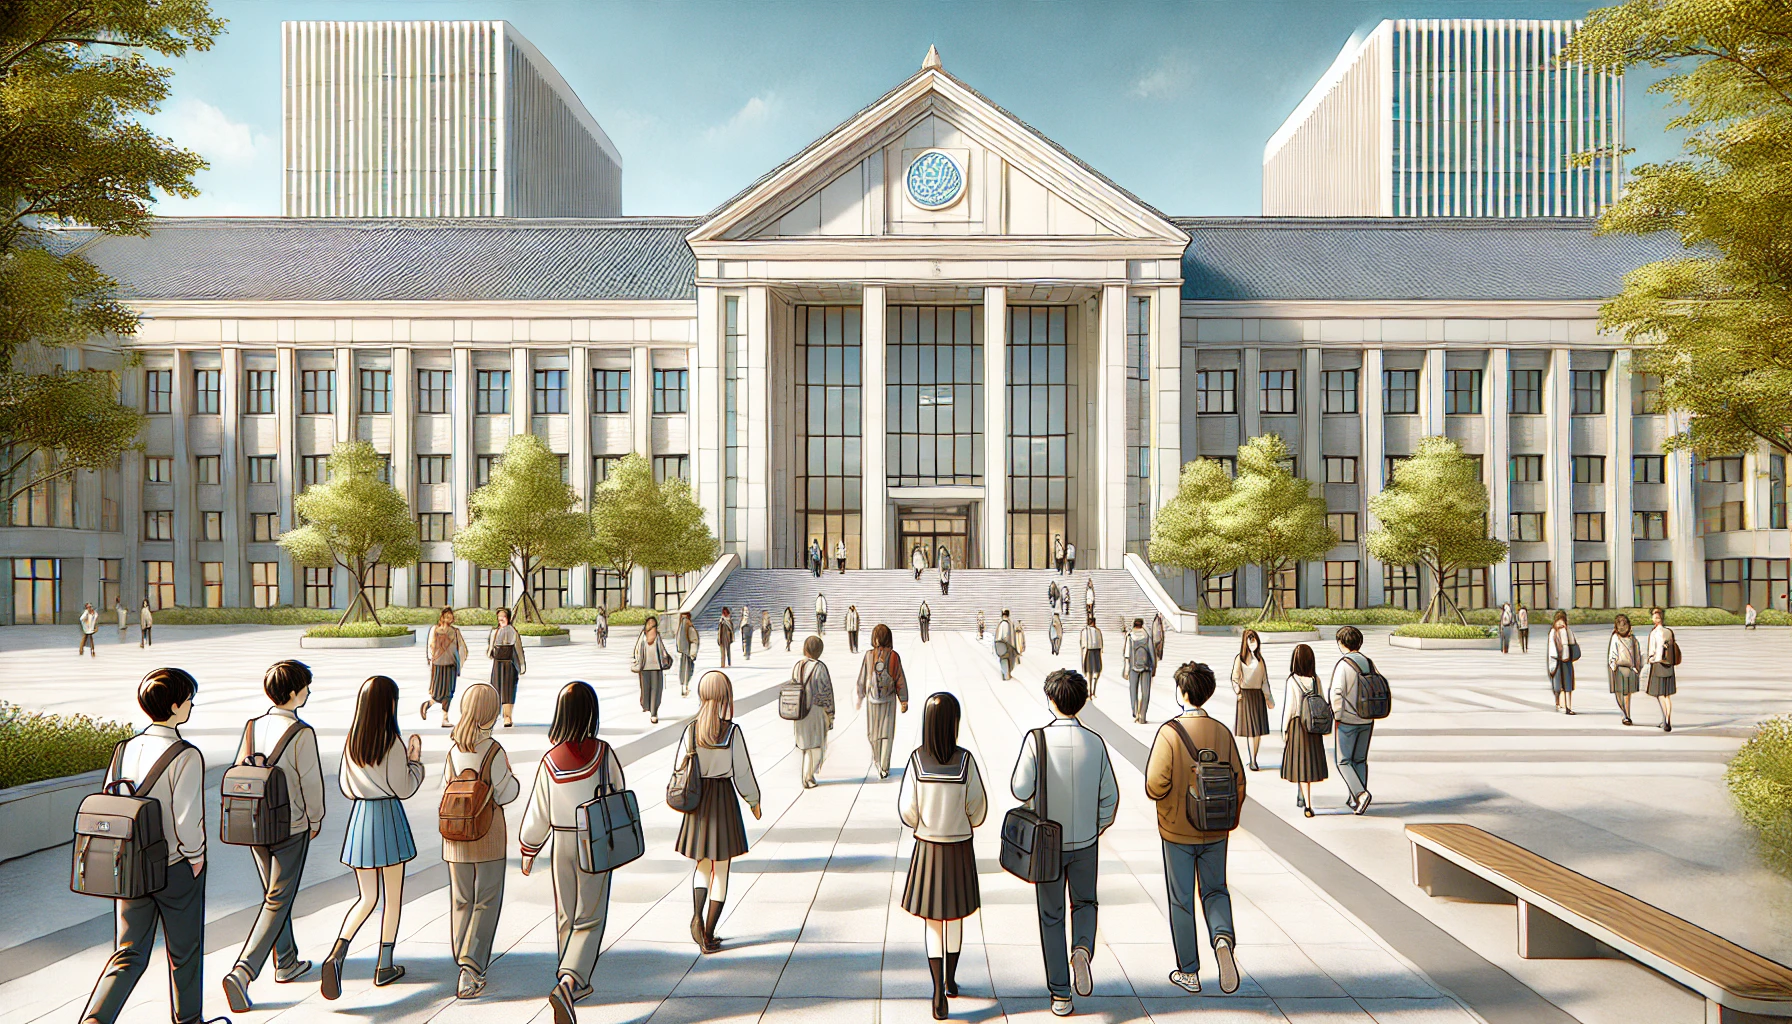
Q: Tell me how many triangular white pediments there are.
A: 1